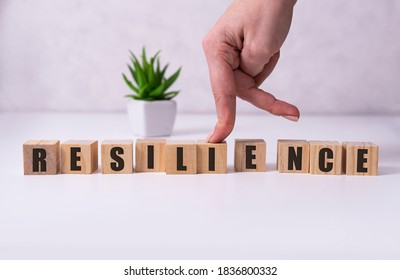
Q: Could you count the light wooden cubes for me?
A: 10